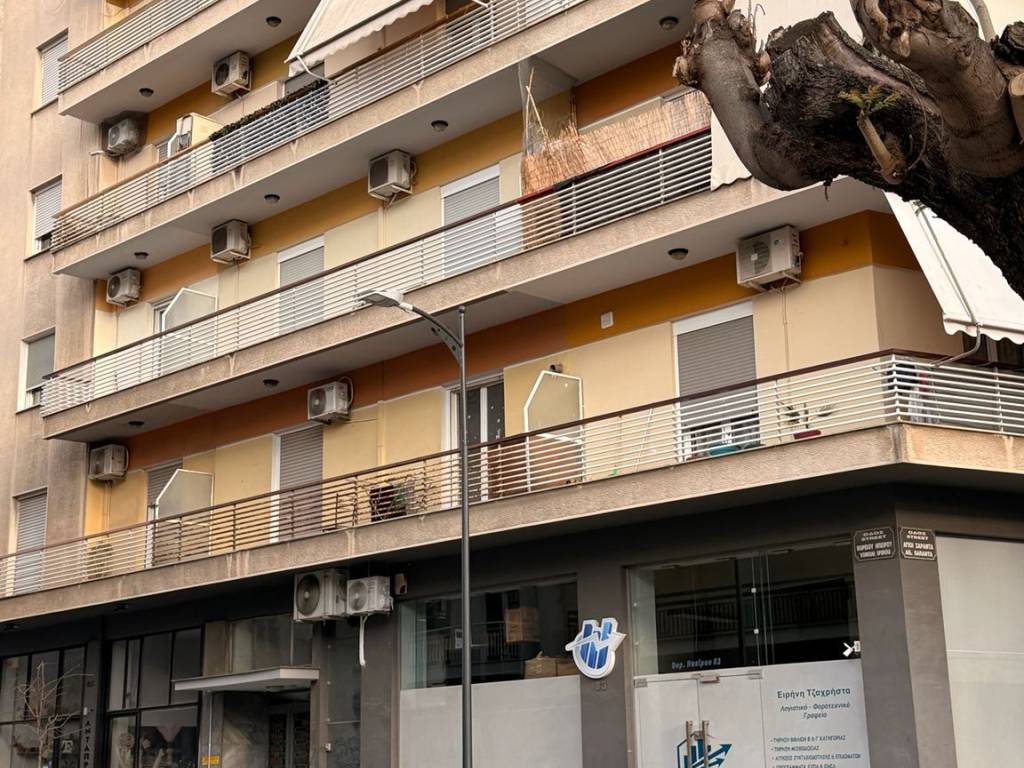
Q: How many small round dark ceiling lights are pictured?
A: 9